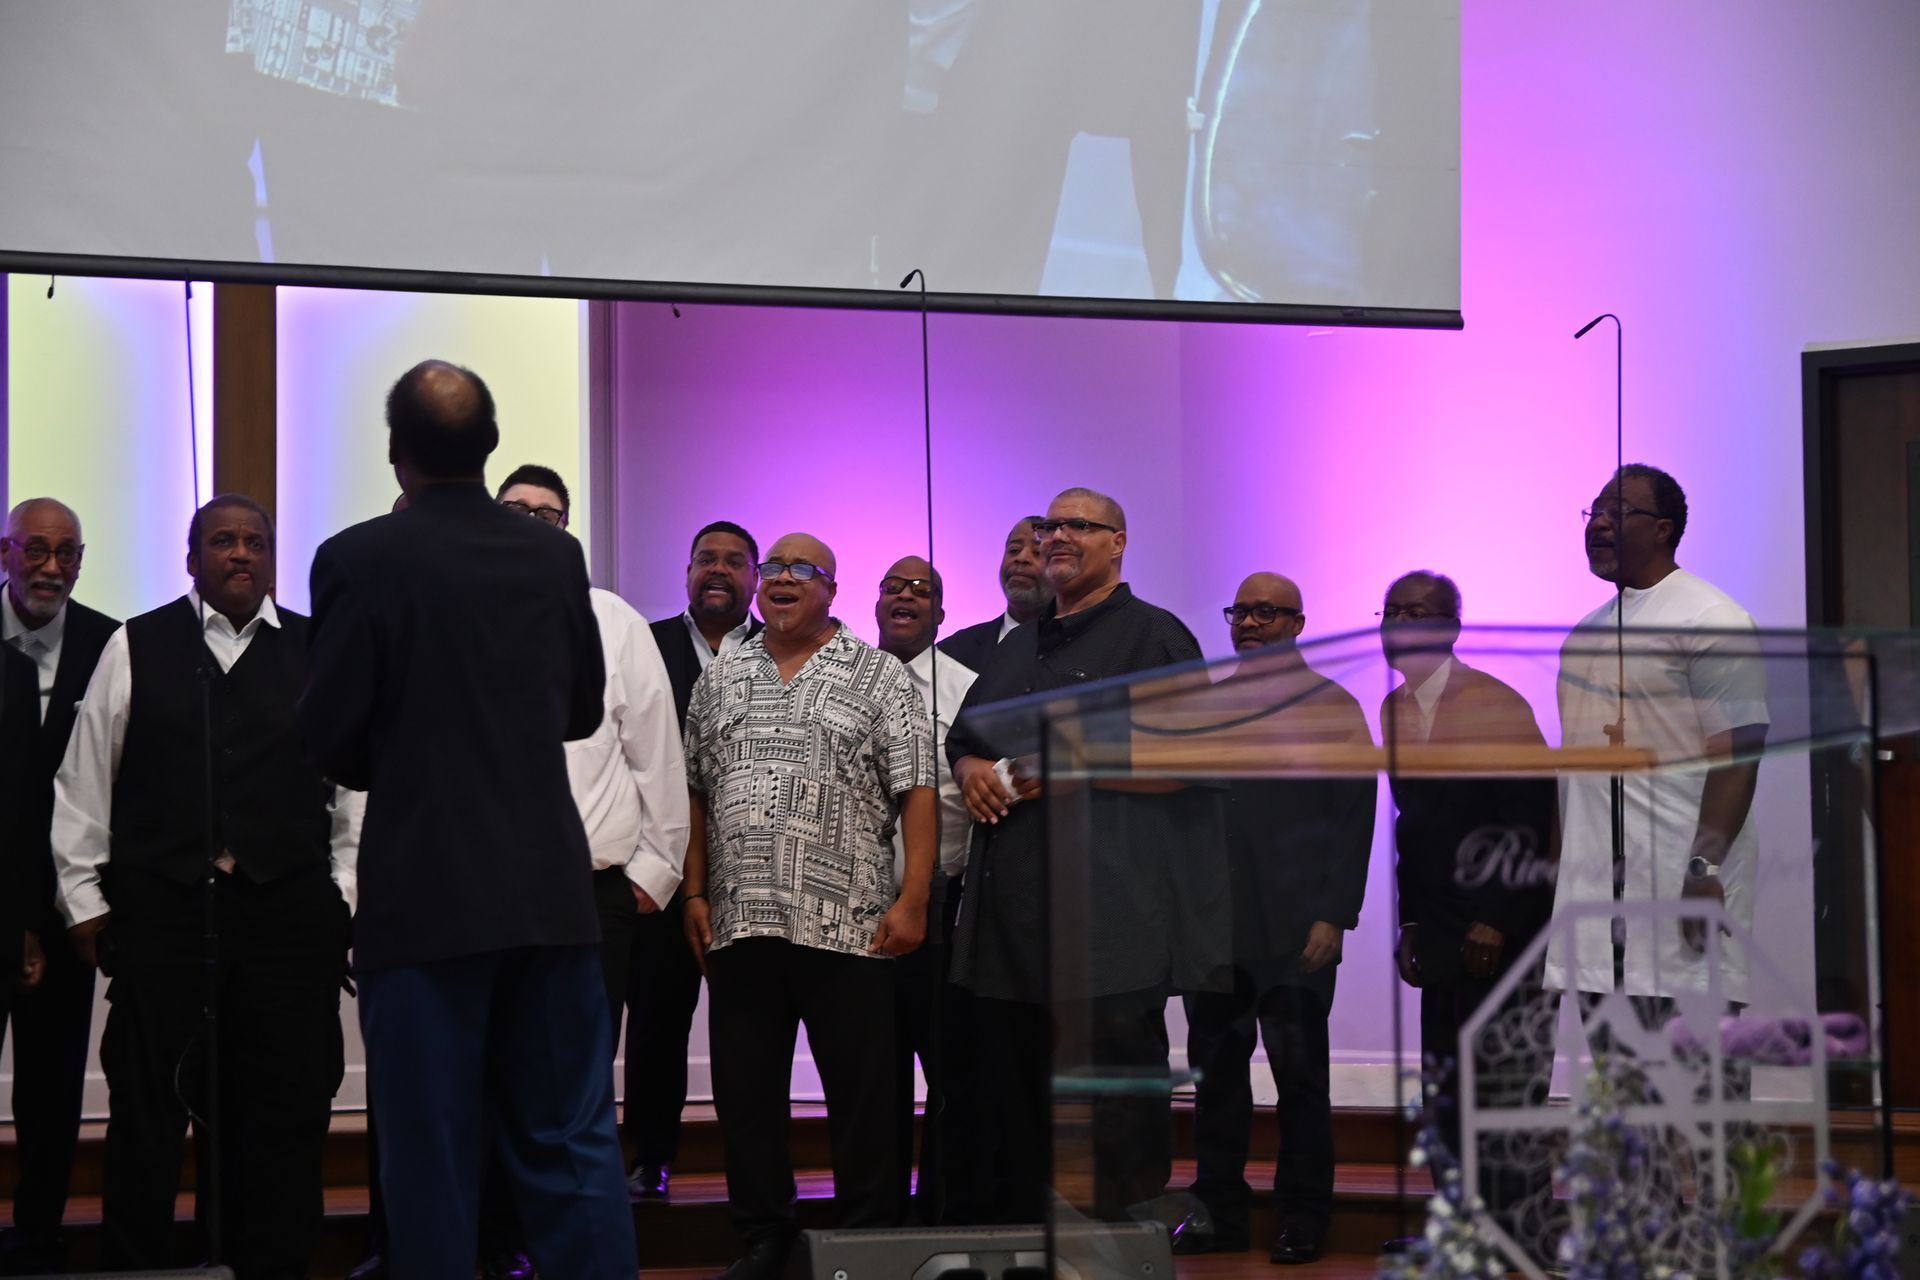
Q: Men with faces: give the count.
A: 11